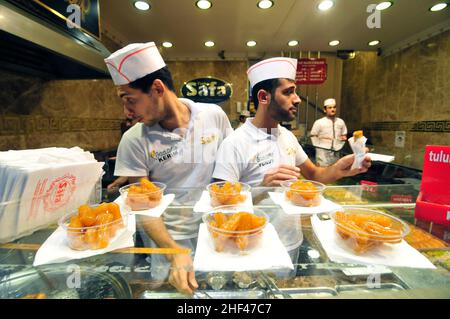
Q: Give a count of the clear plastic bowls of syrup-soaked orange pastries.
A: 6